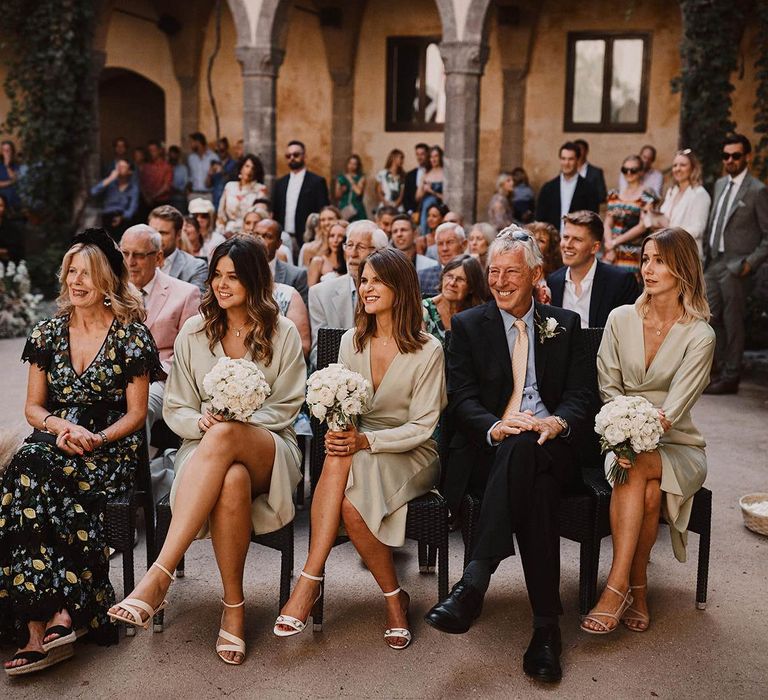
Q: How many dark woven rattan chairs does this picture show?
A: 5